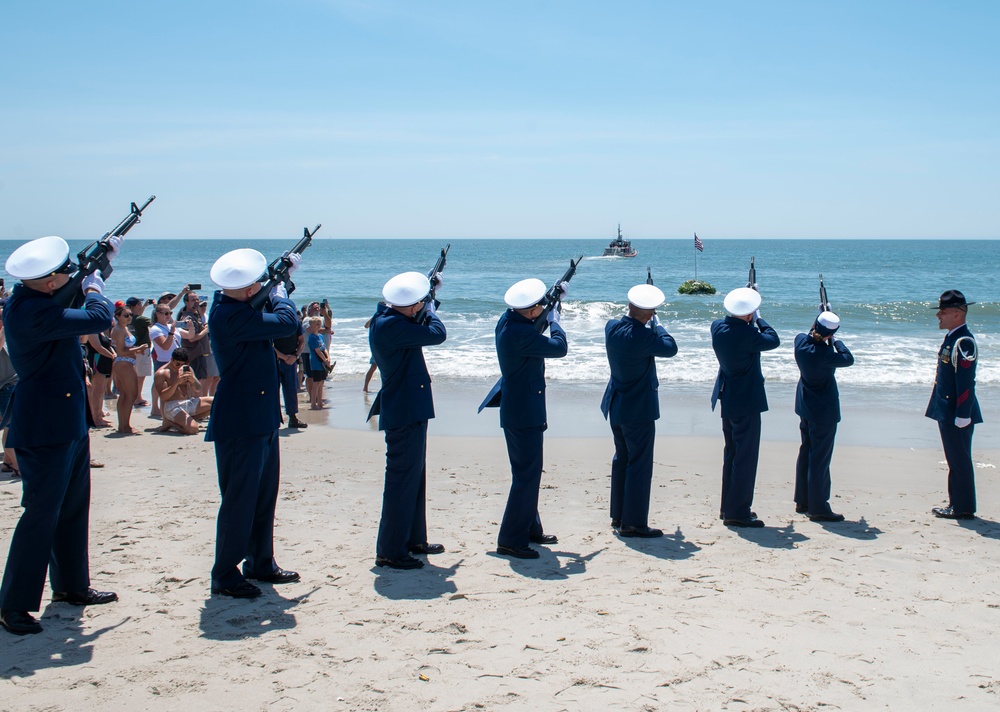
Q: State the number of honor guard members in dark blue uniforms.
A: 8